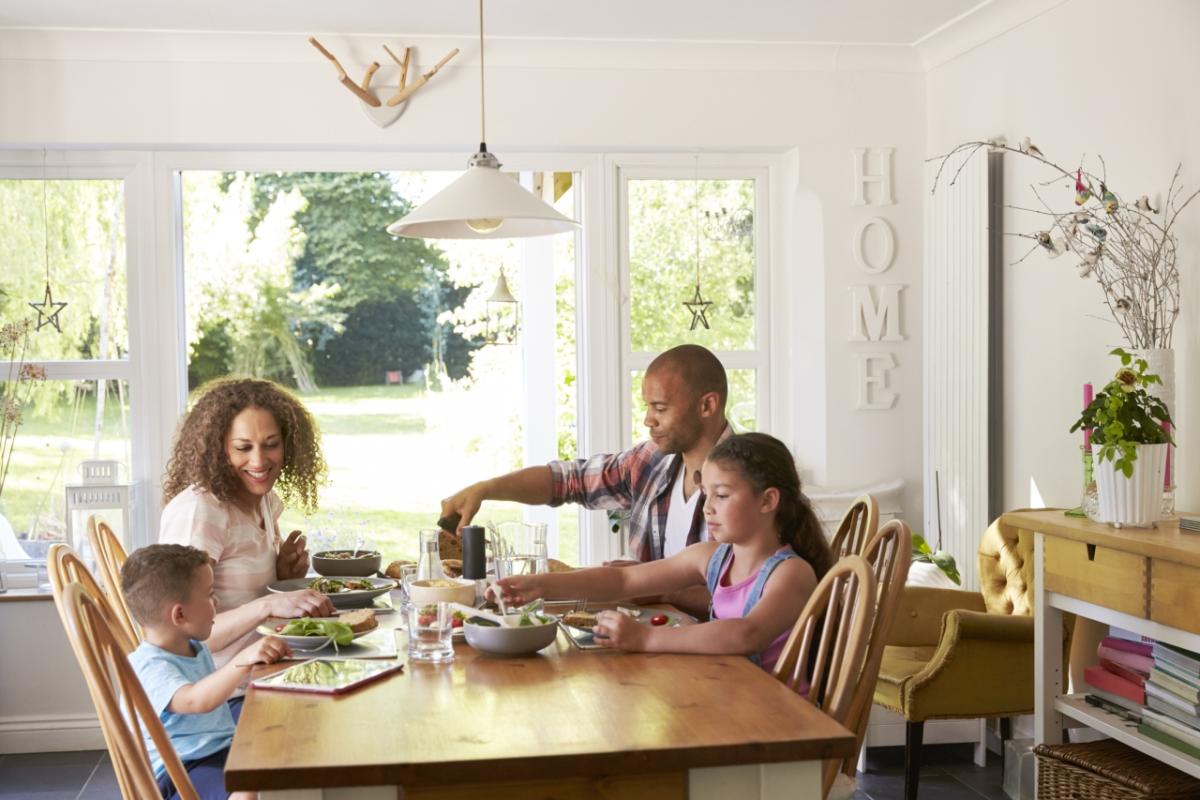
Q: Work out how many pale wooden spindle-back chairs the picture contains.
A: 6